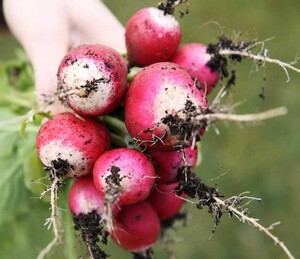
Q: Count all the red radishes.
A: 10